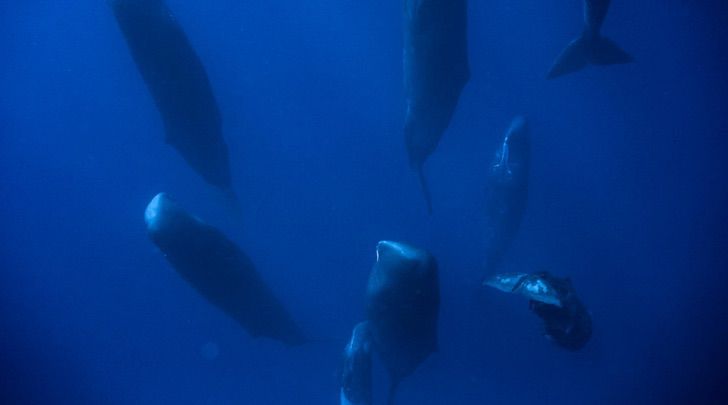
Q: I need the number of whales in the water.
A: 8